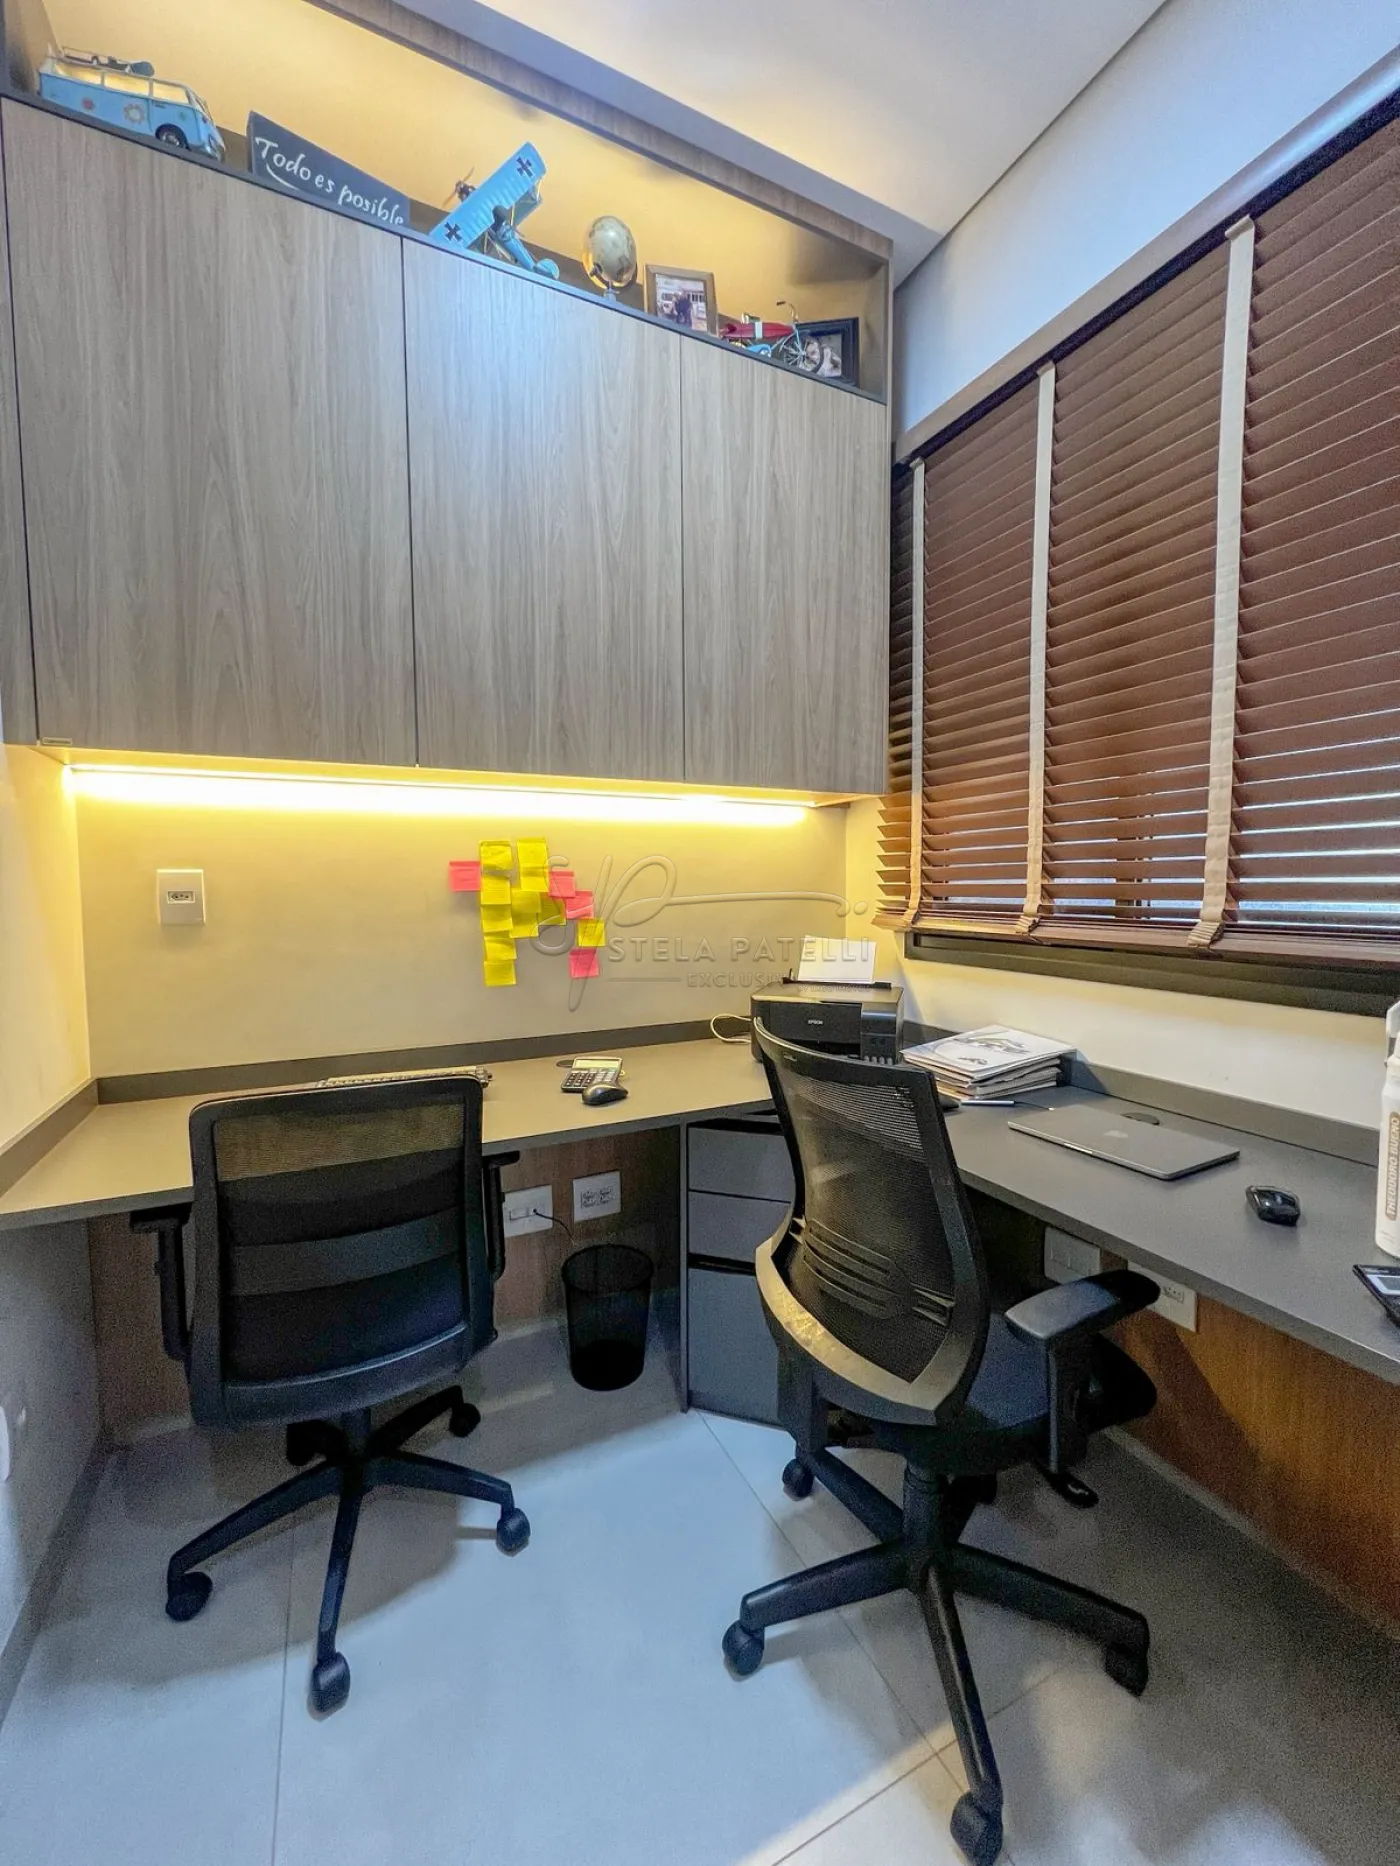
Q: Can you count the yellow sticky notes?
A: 11